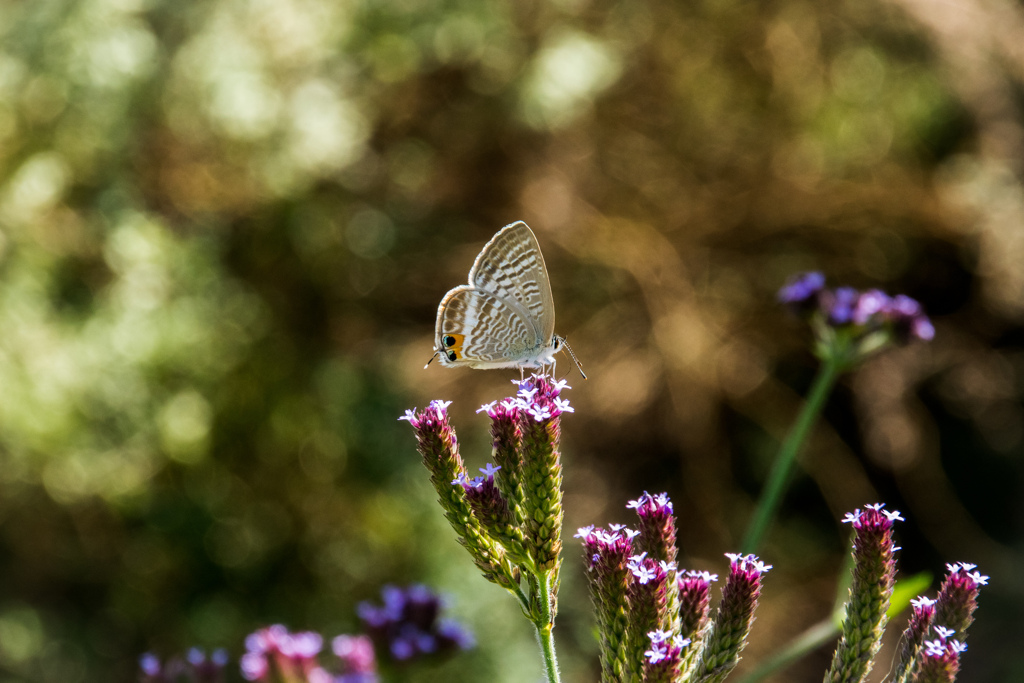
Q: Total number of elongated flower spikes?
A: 14